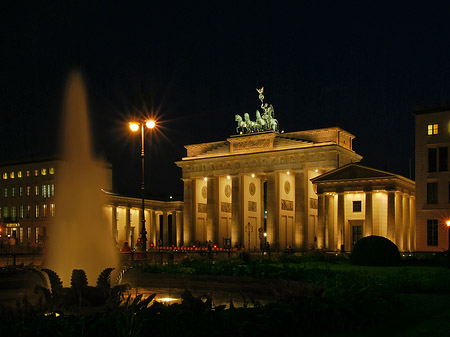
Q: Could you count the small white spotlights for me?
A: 5